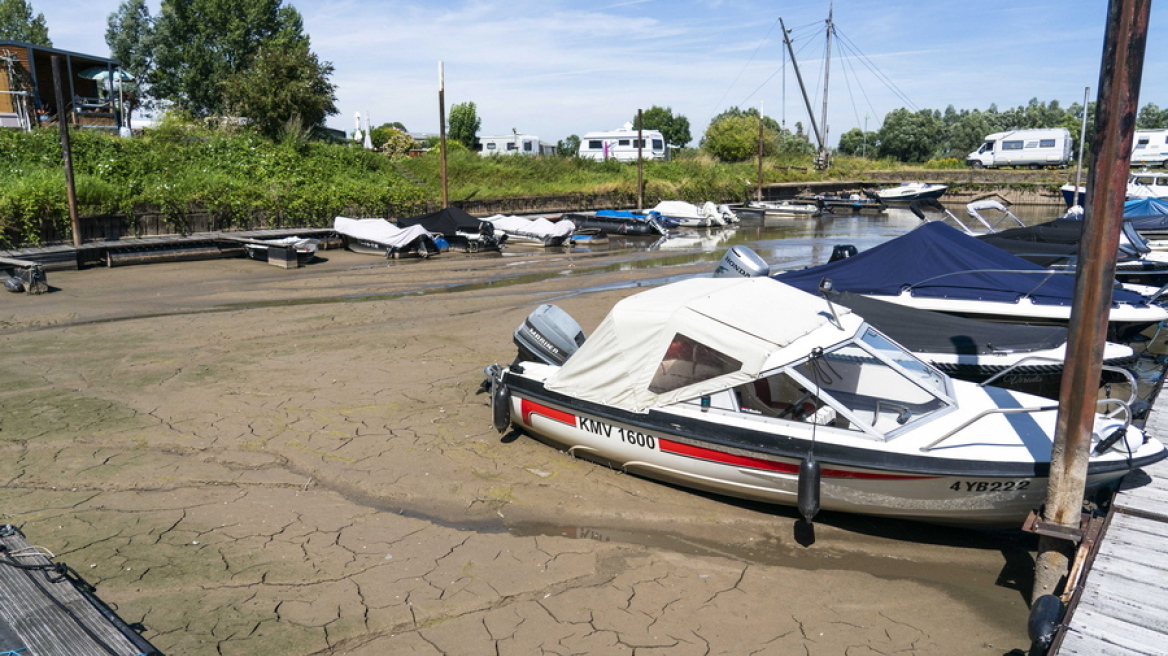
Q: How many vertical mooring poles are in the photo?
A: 6